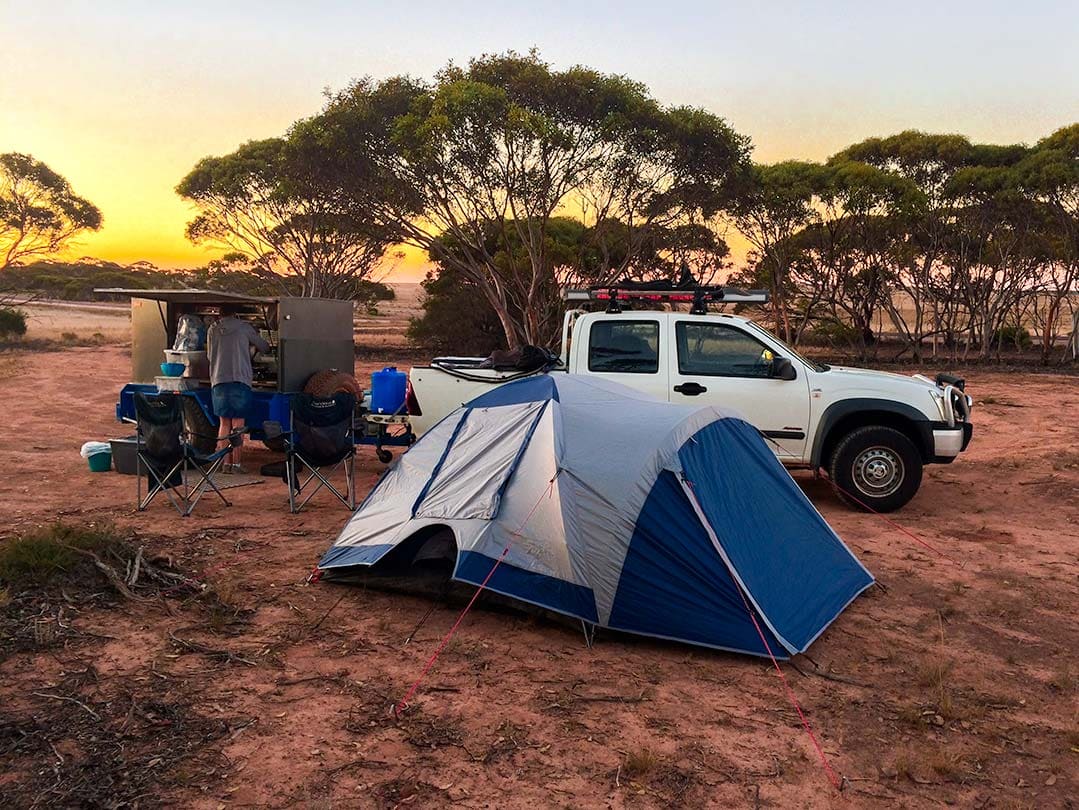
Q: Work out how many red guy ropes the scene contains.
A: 3